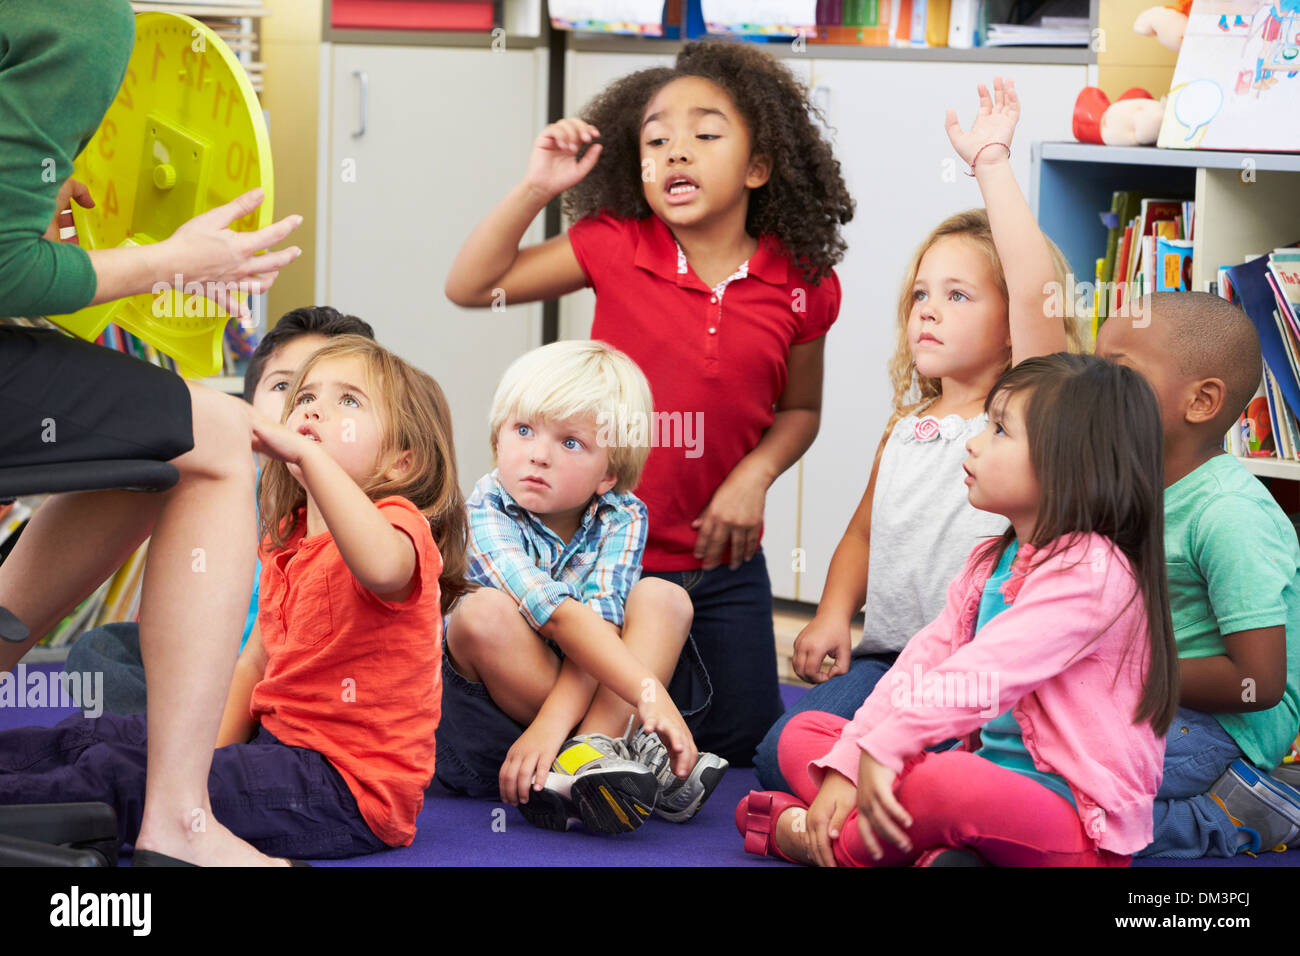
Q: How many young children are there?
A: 7